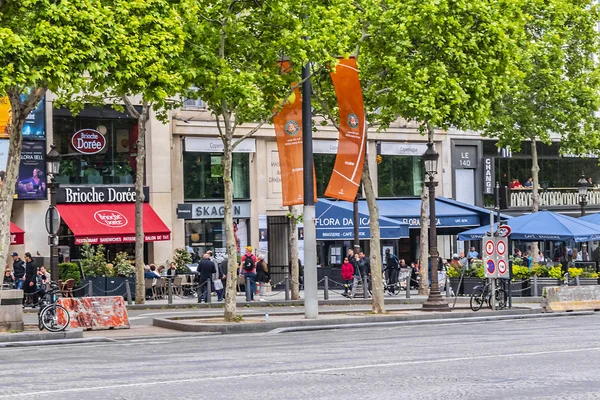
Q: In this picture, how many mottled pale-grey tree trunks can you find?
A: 7